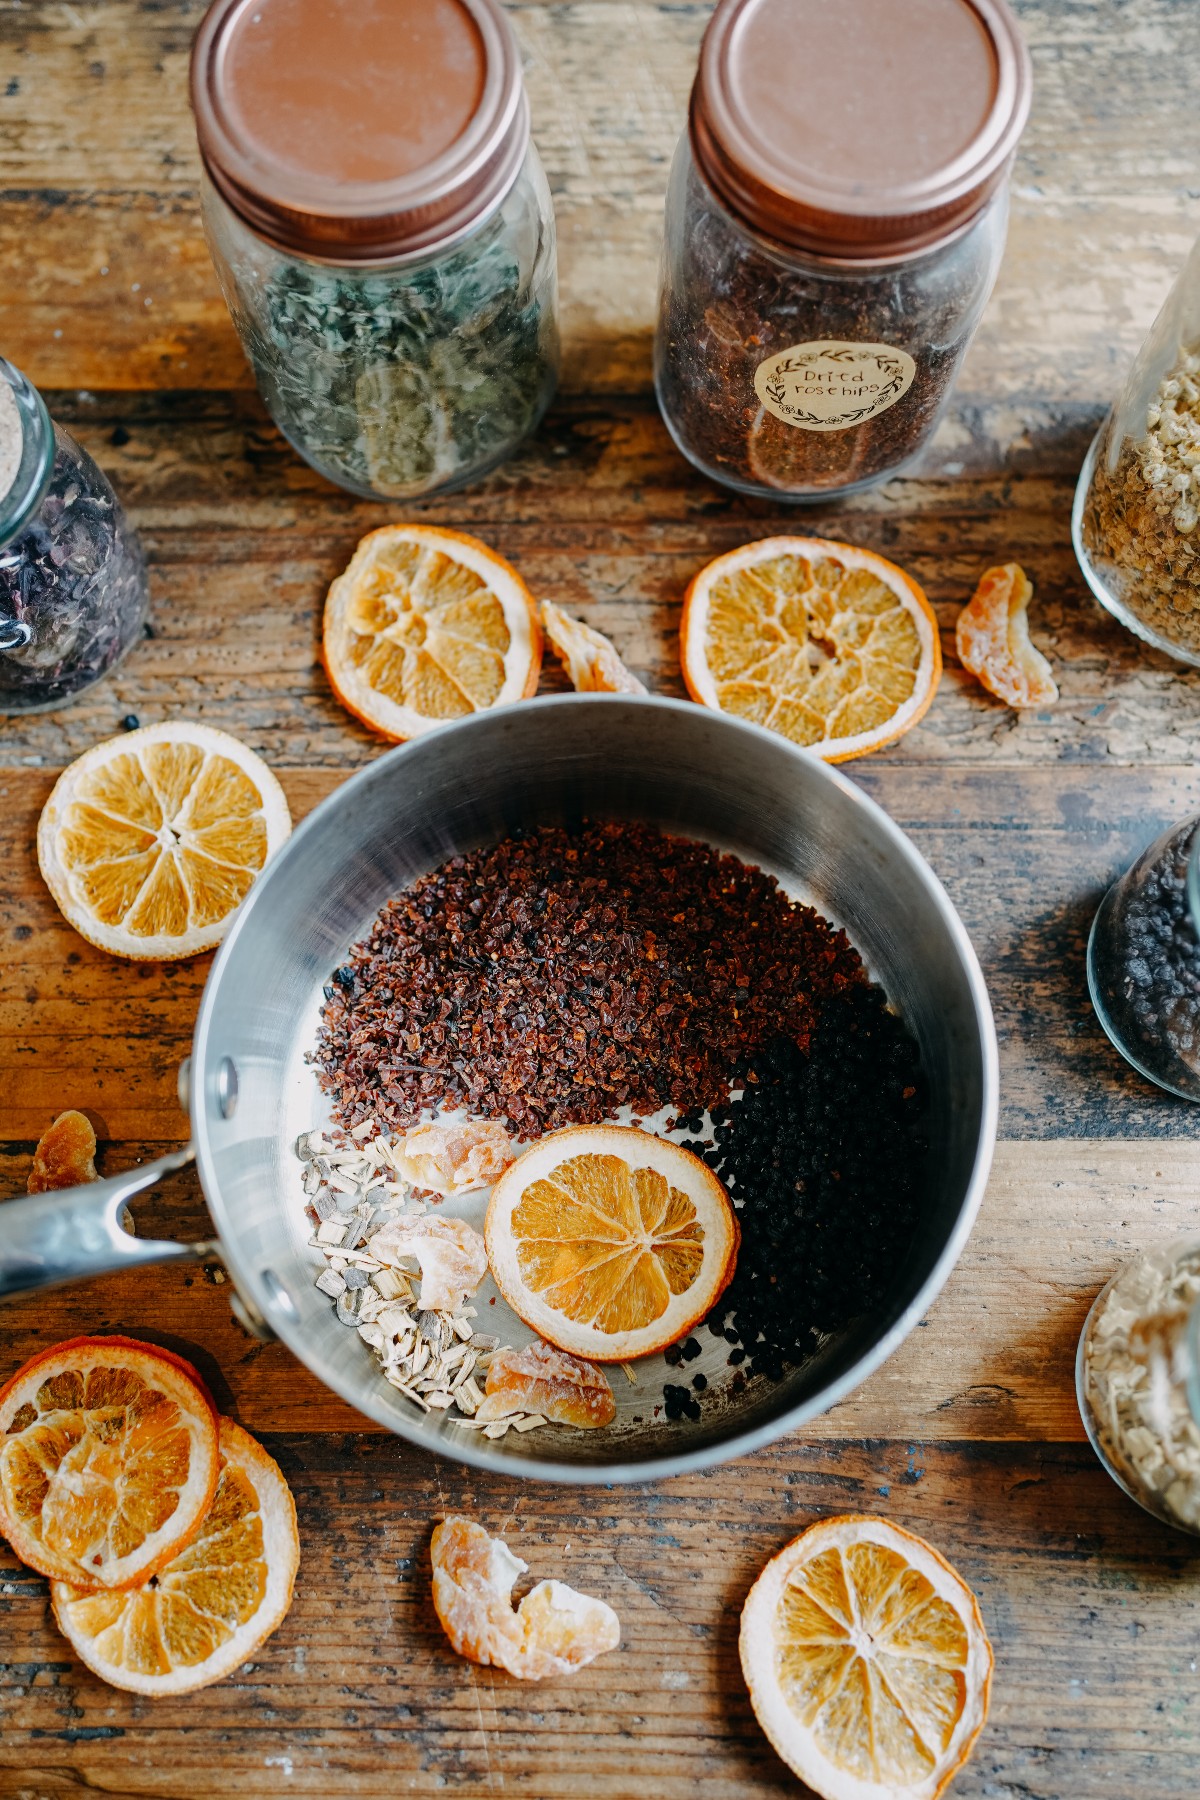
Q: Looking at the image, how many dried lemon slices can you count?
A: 7